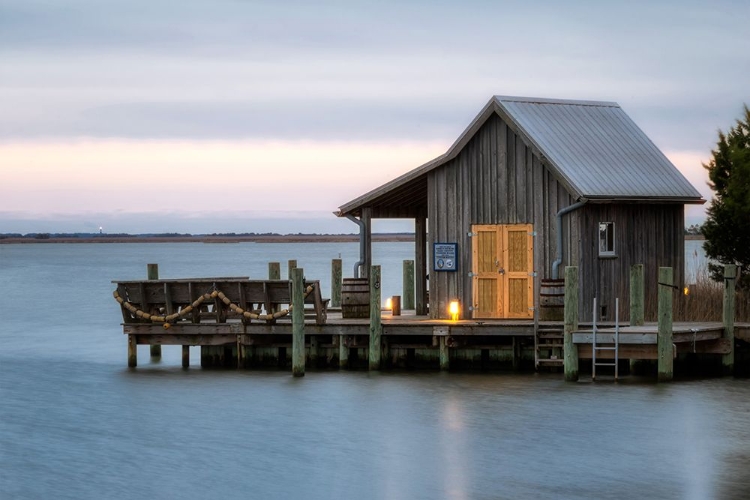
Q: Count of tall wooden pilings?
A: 11